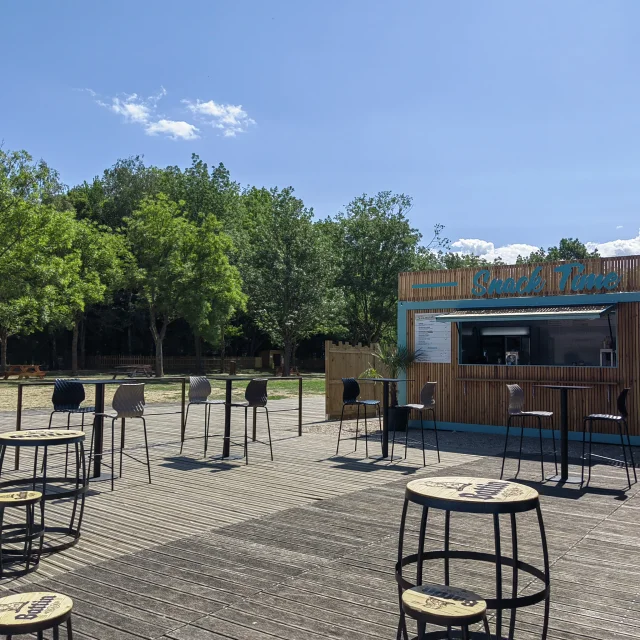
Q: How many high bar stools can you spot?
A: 8